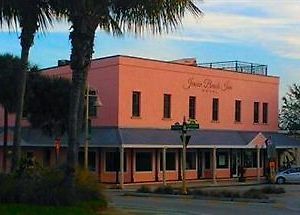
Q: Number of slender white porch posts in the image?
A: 4